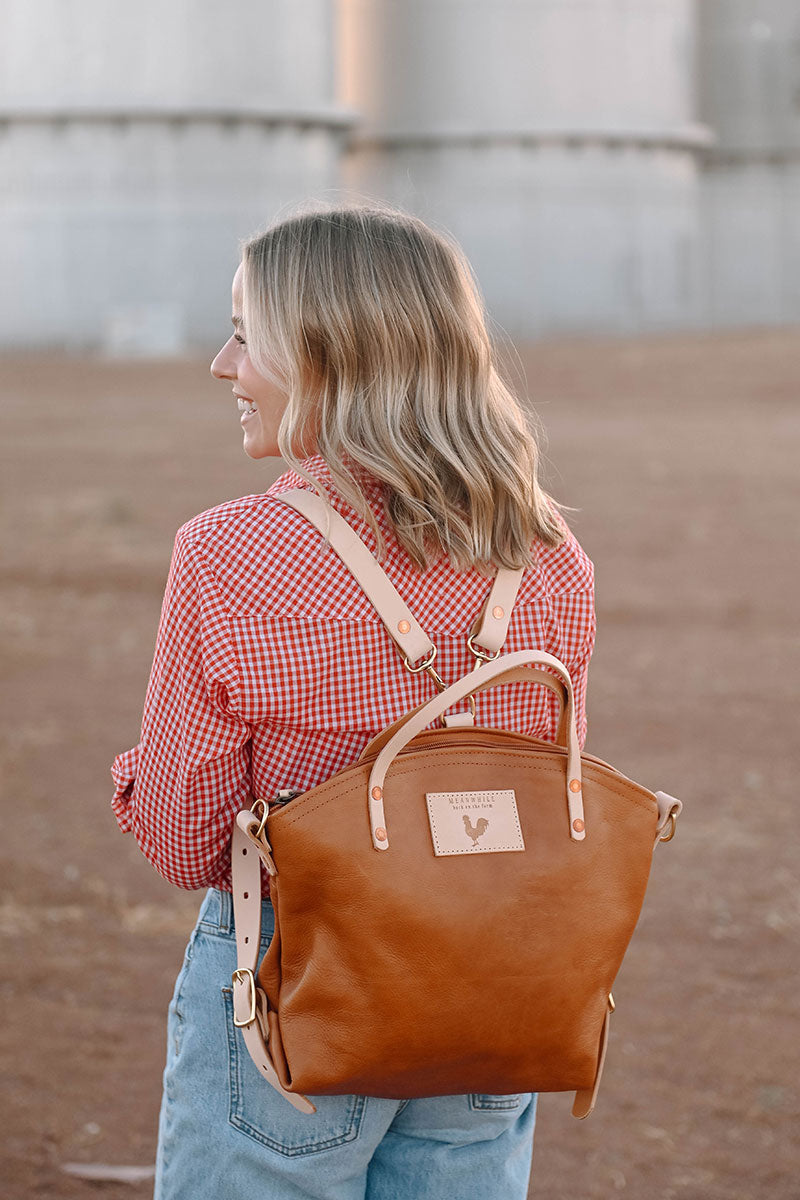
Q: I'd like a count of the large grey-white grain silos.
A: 3